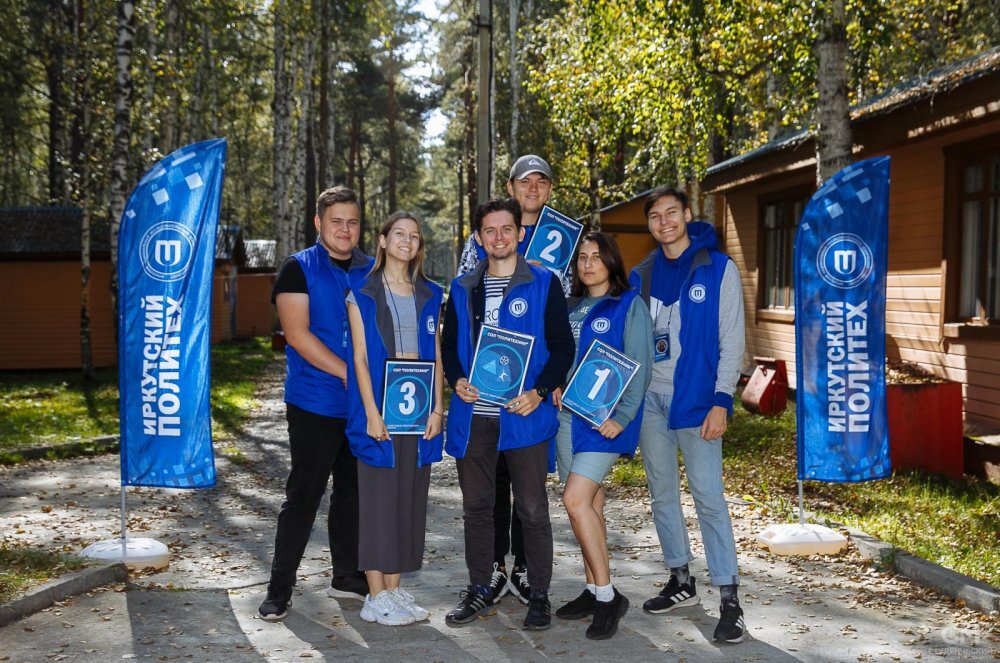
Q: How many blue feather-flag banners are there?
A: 2